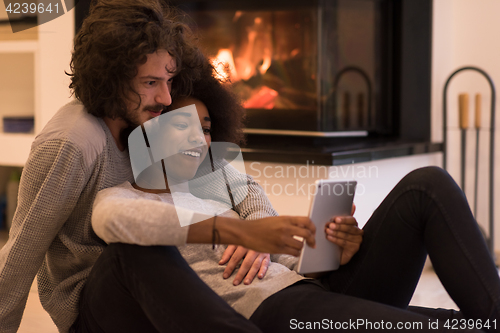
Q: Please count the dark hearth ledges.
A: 1